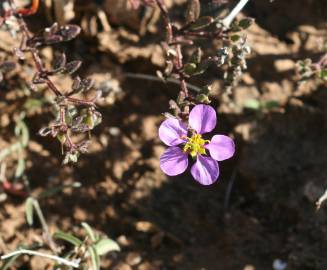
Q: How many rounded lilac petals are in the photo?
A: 5